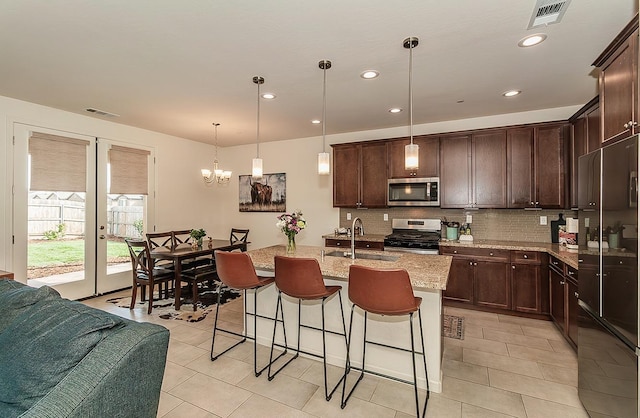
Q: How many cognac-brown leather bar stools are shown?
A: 3